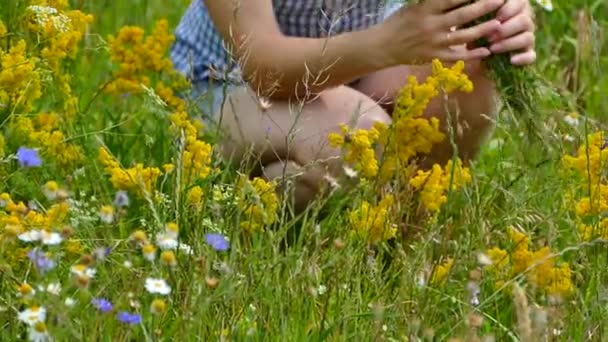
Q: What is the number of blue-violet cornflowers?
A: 5